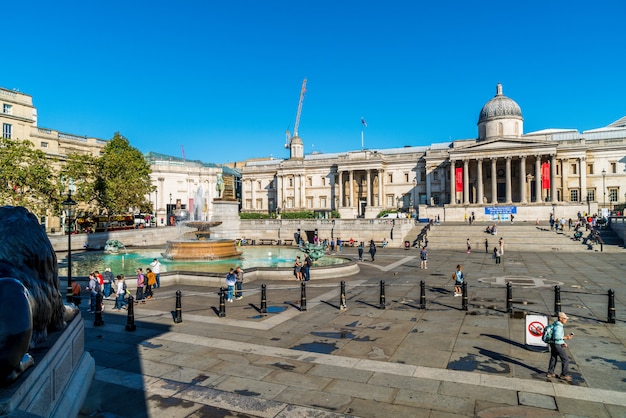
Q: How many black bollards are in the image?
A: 13